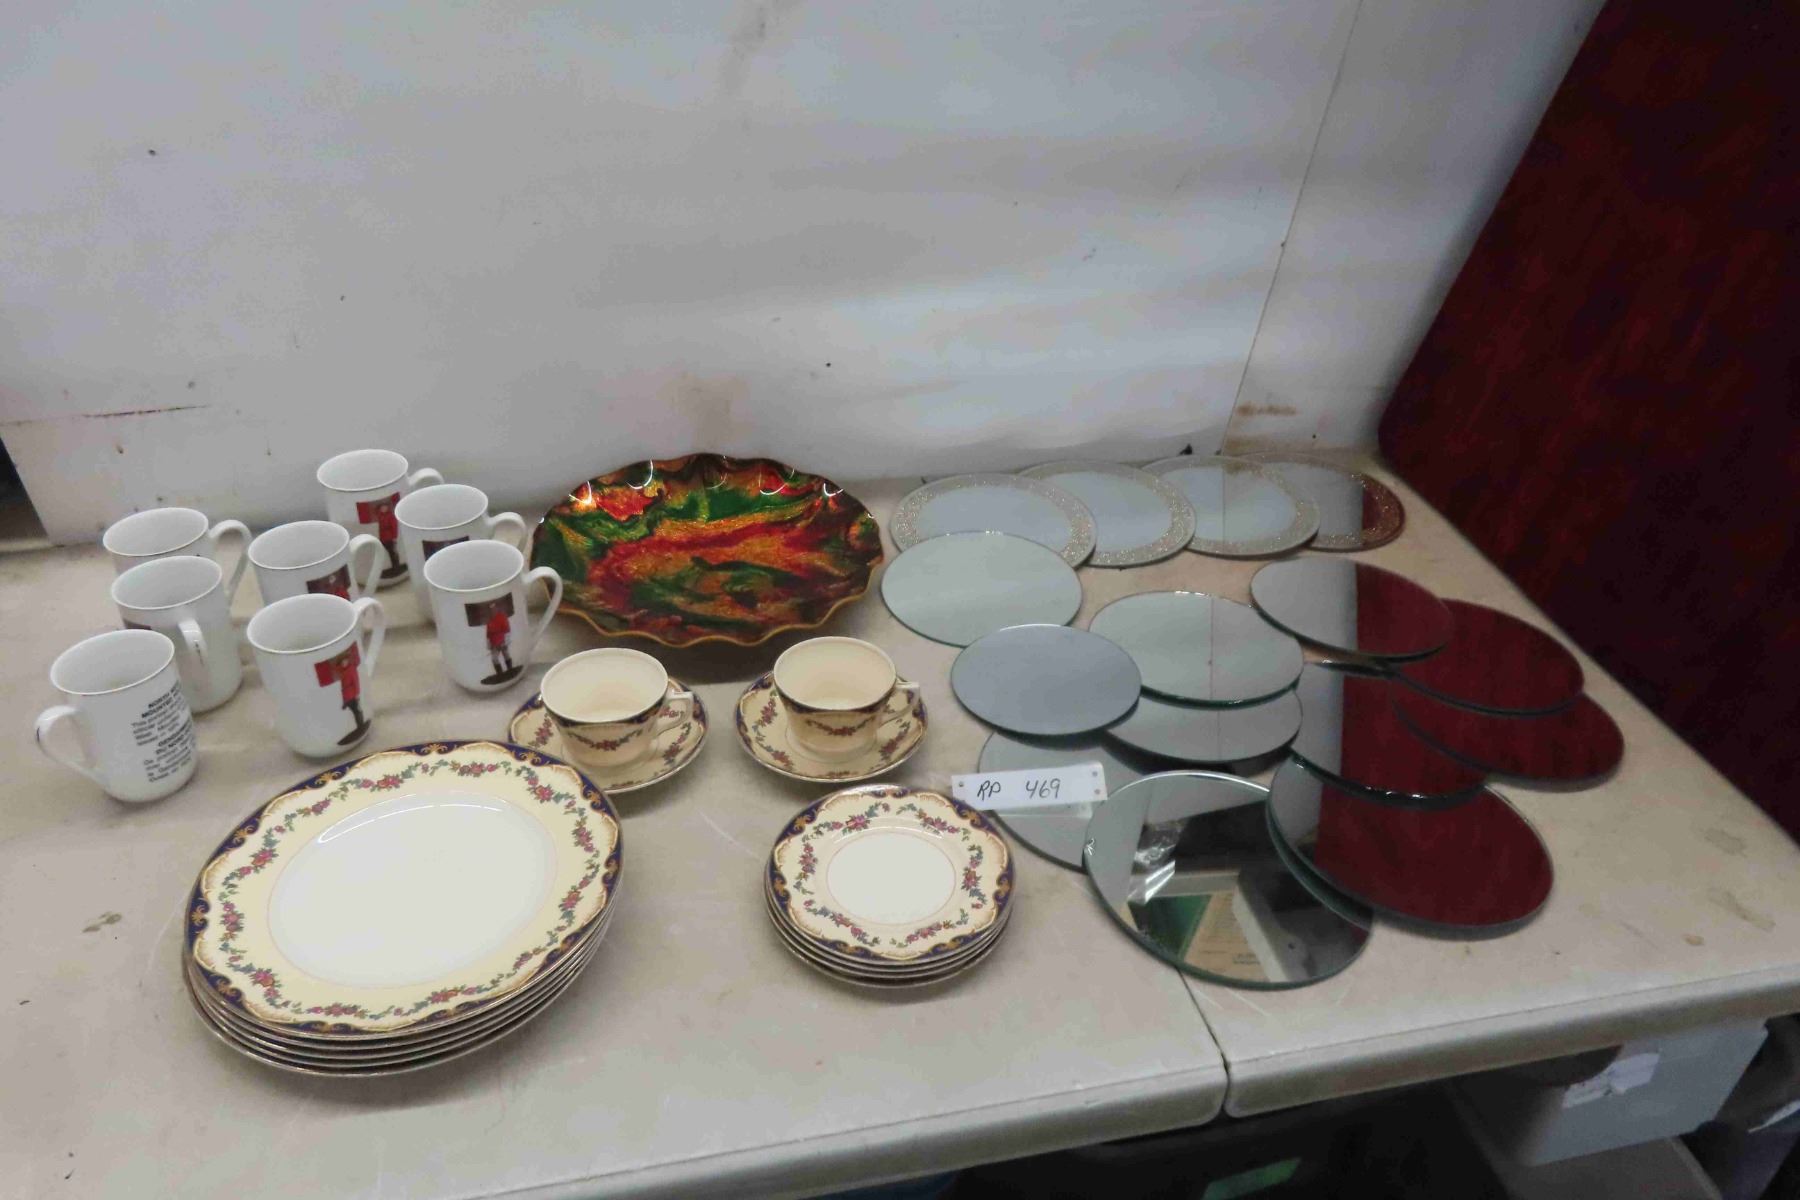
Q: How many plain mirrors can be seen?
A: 11